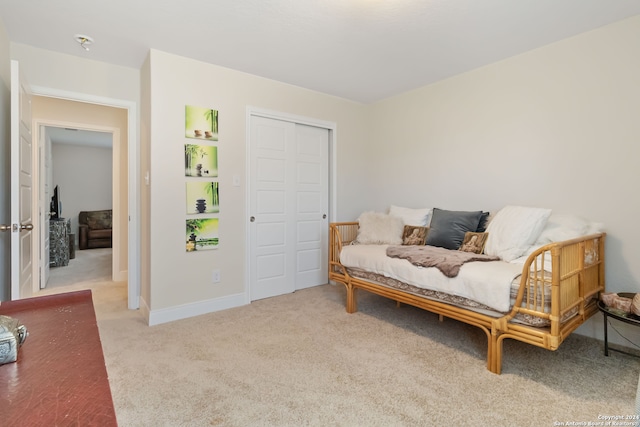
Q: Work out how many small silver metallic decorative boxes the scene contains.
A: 1